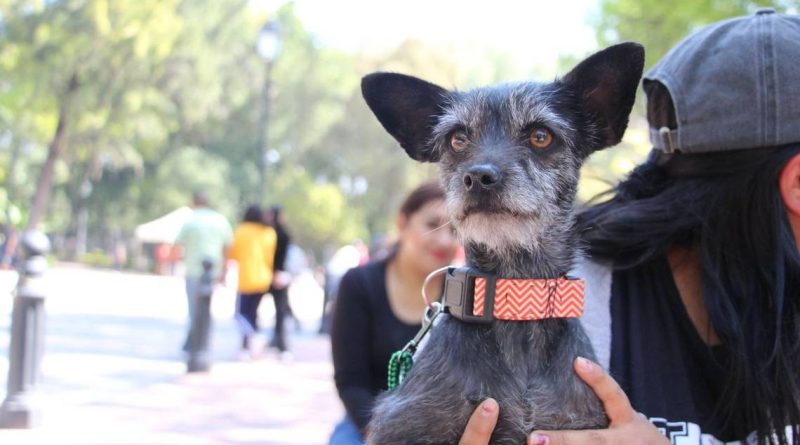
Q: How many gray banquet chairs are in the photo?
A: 0